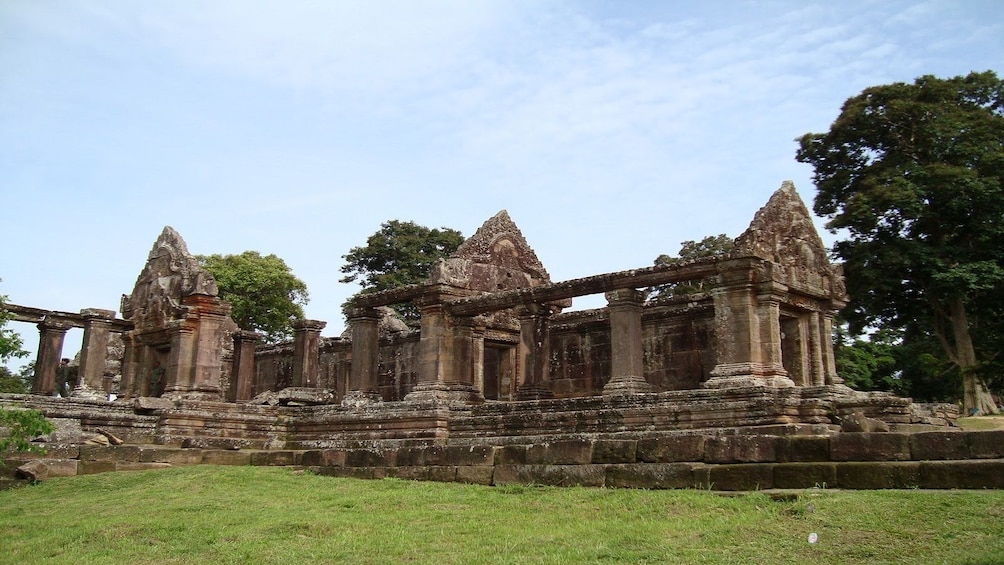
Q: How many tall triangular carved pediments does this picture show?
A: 3